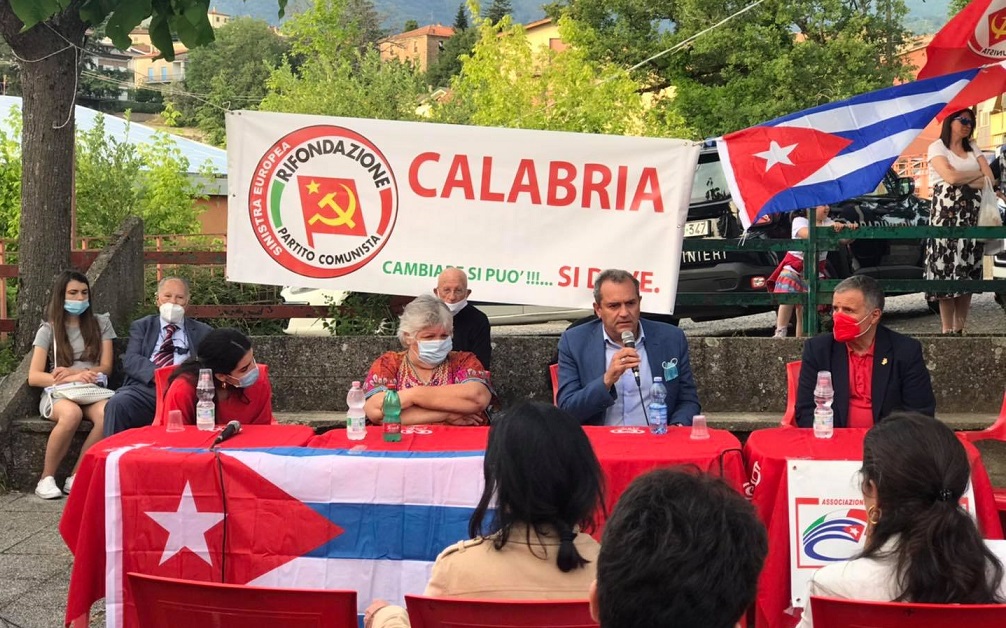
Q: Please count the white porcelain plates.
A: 0